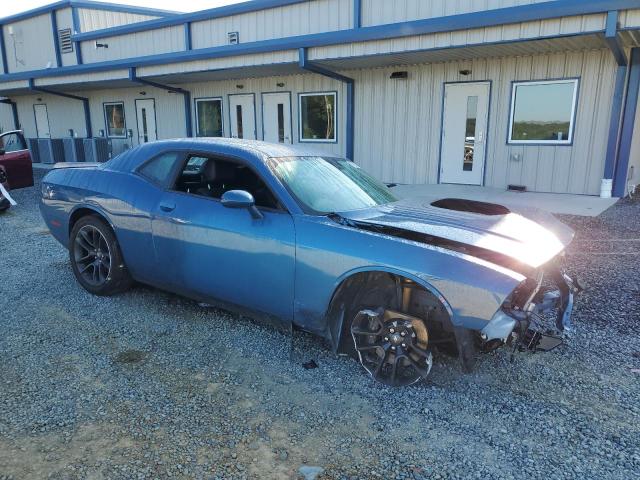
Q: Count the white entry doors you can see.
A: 5